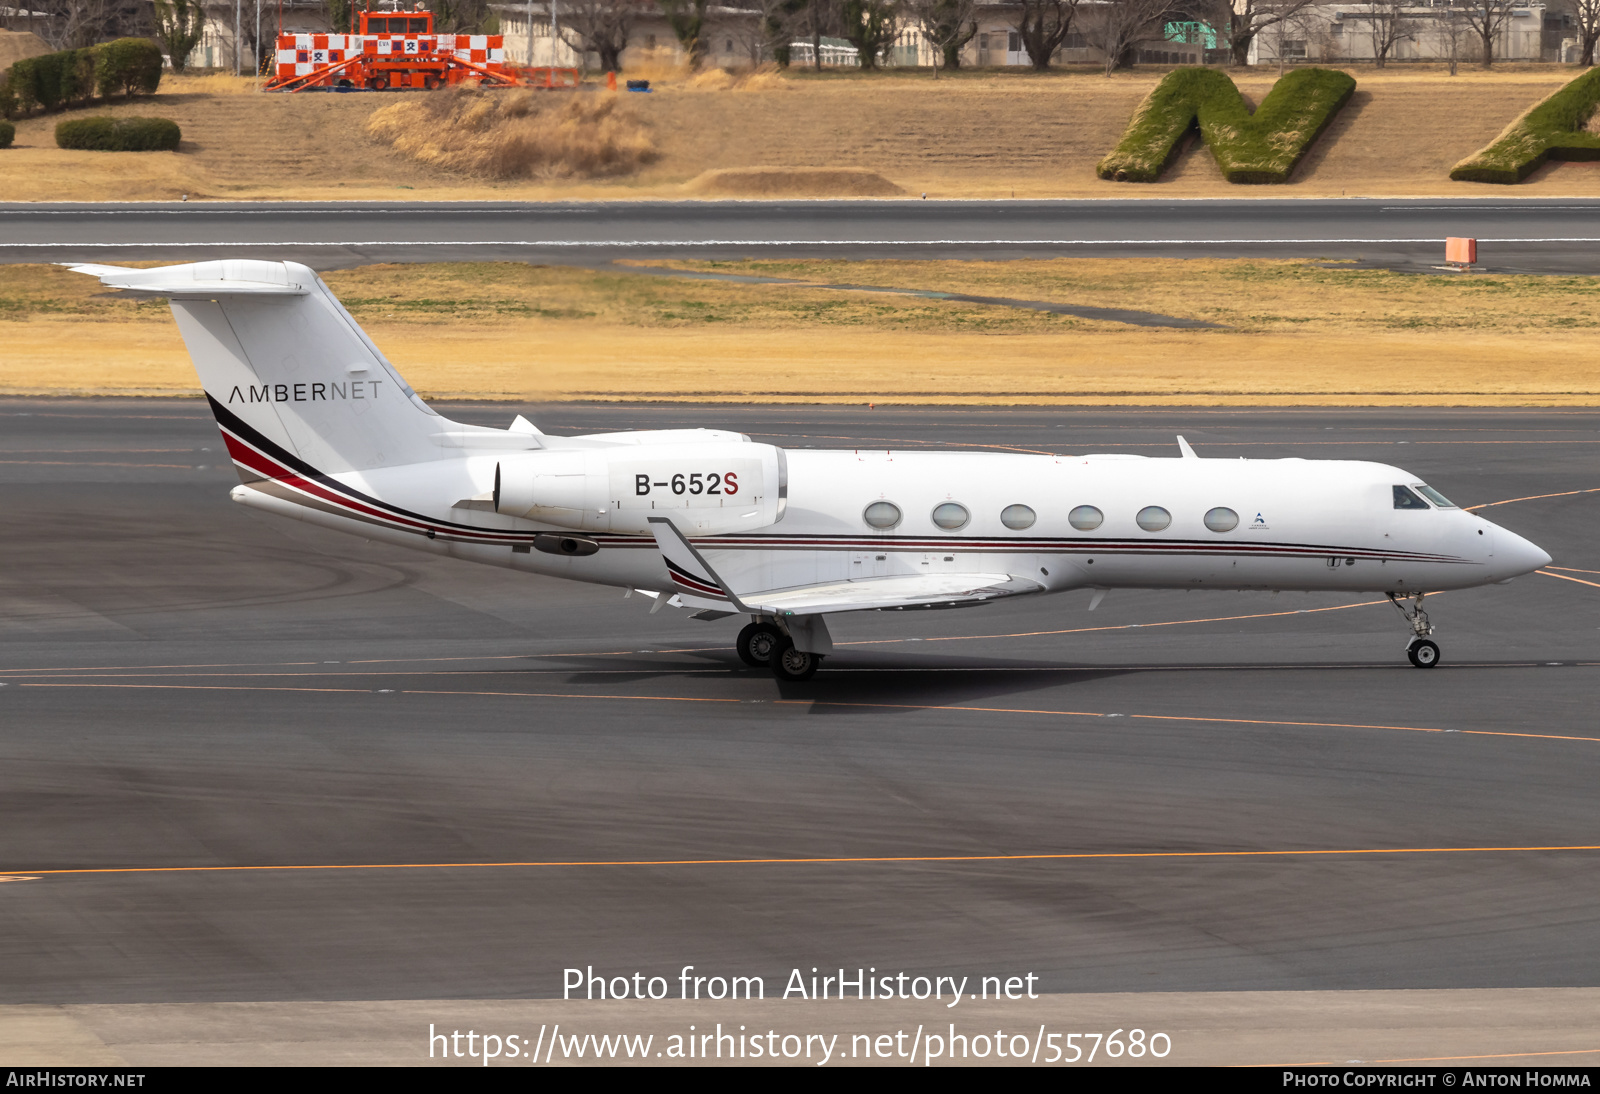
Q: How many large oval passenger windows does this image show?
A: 6